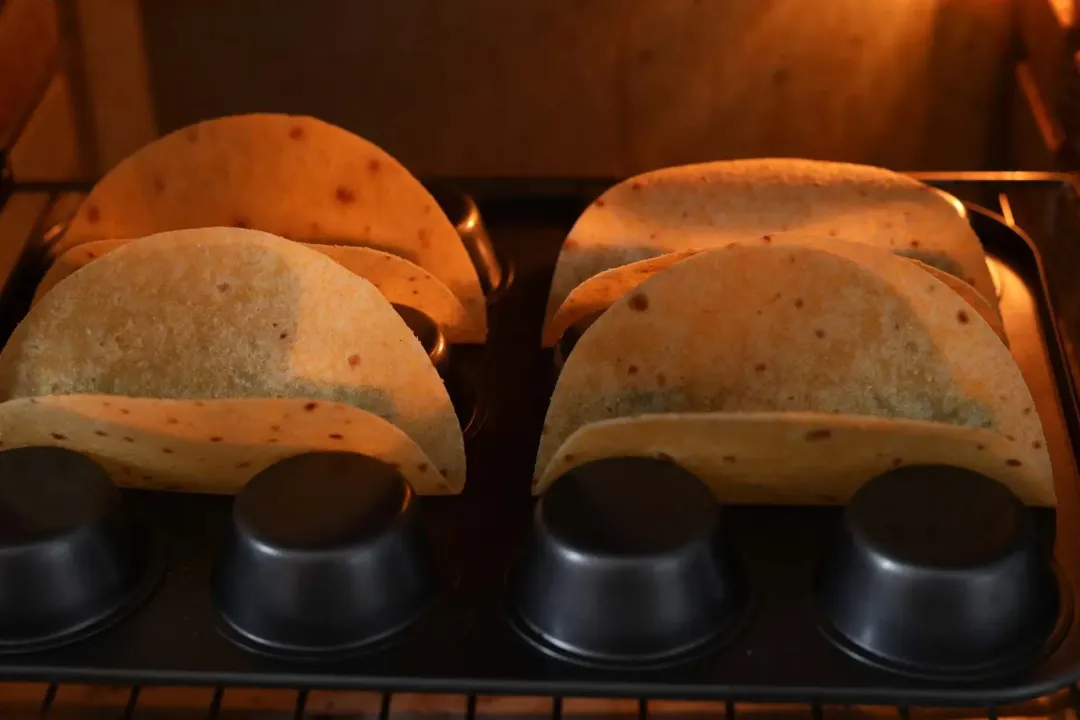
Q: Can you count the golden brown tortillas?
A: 4